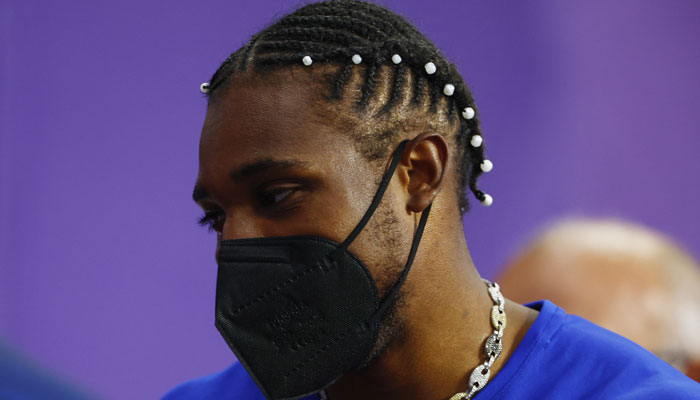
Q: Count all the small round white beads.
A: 10